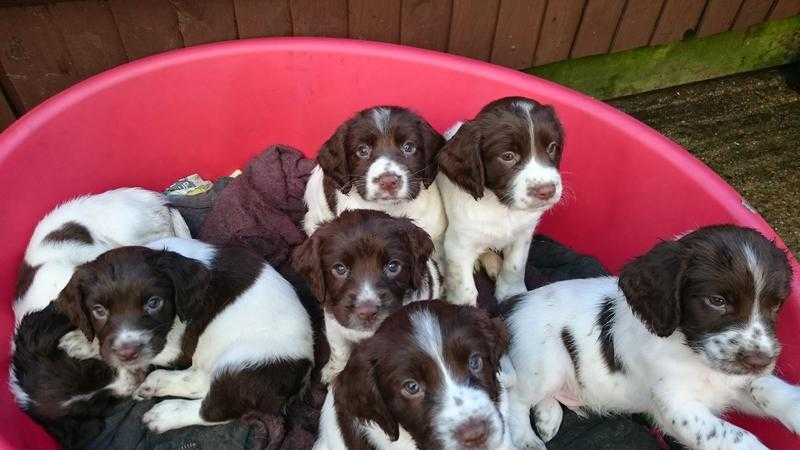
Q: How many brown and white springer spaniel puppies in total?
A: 7